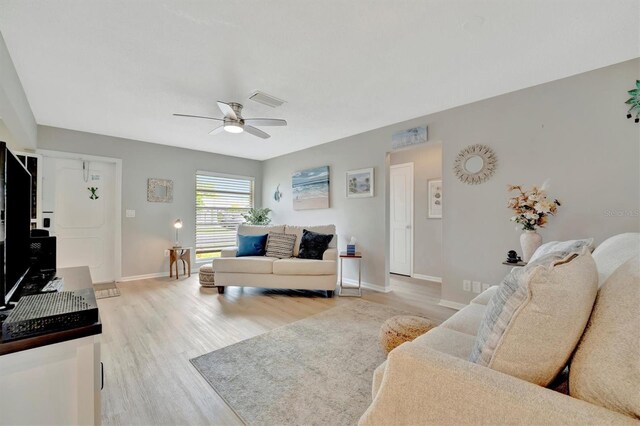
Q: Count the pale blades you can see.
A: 5